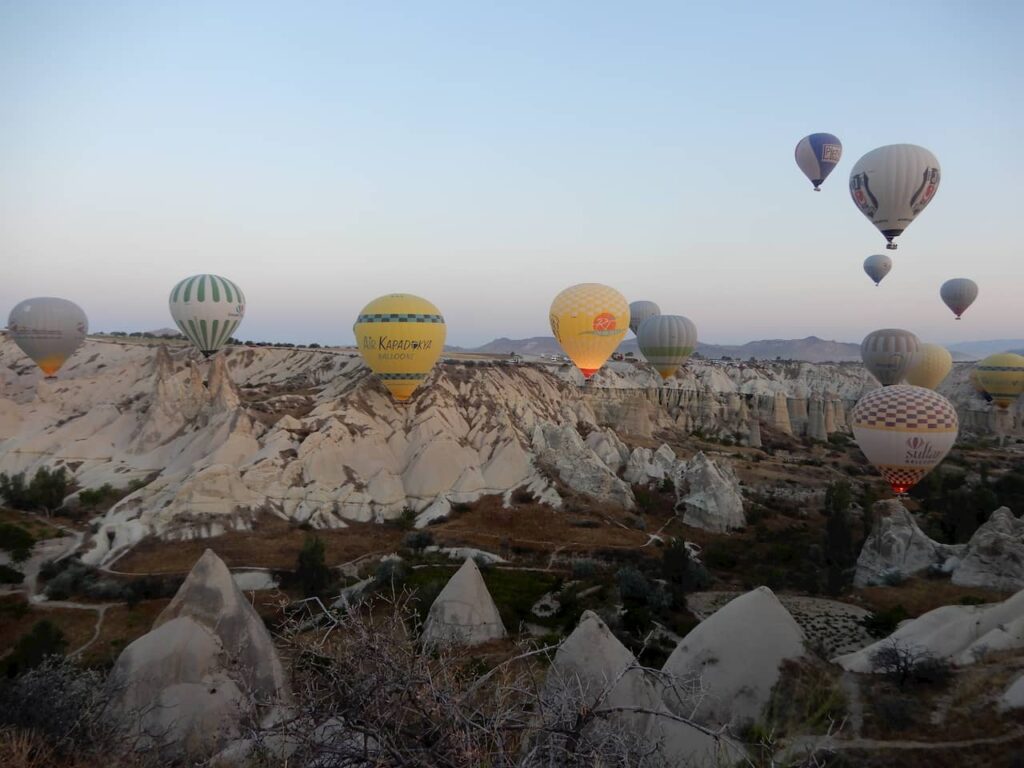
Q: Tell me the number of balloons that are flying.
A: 14